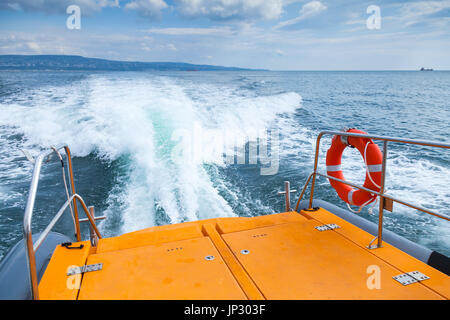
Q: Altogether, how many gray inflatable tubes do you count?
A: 2